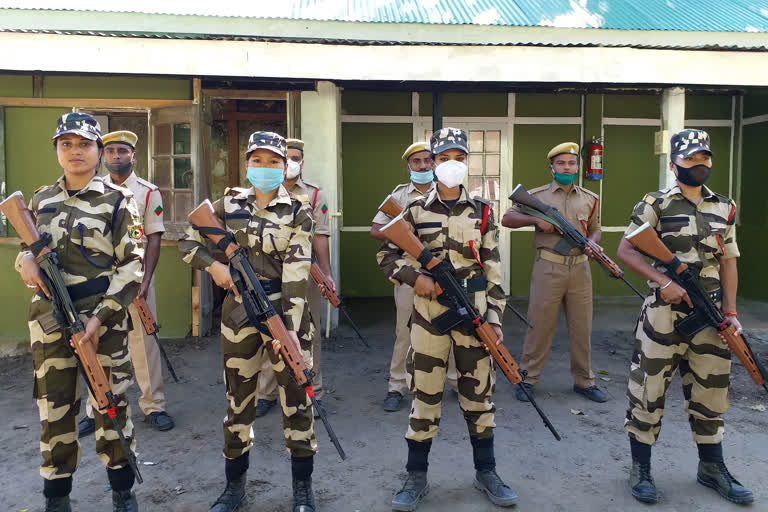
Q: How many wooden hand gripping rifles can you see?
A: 8